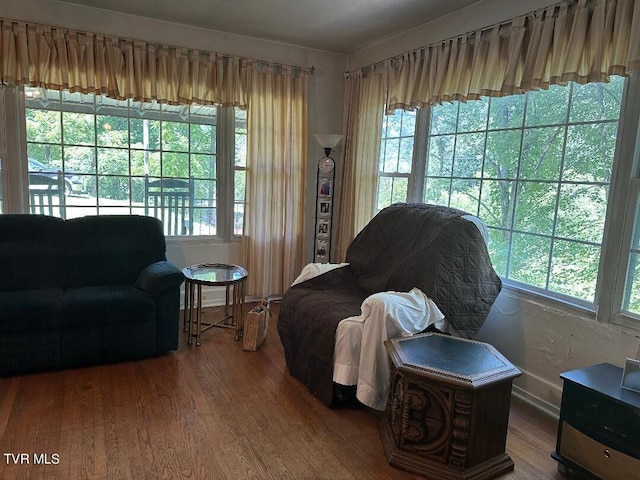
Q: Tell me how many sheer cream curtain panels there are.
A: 2